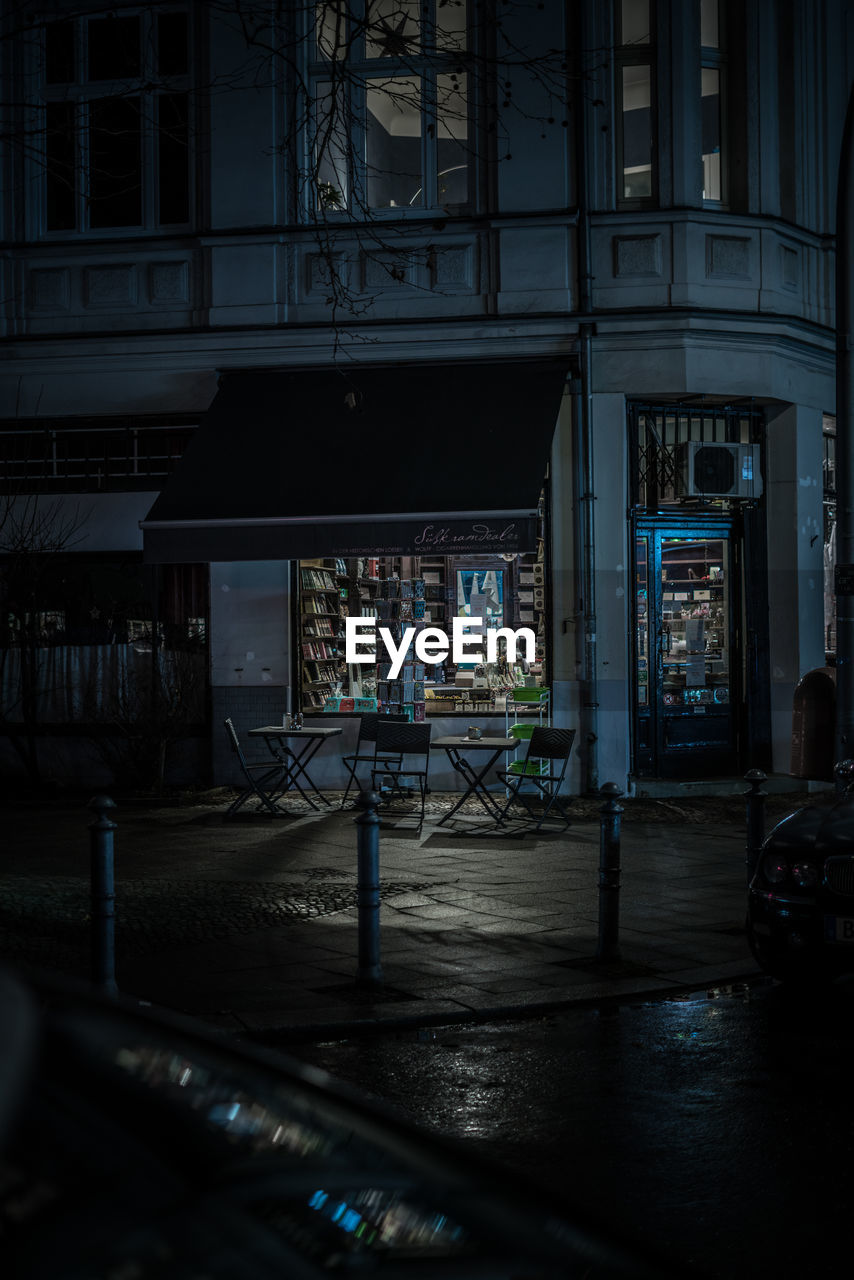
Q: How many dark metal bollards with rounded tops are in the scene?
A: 4